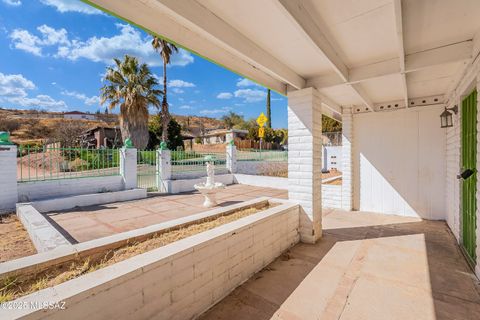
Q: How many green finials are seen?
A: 4